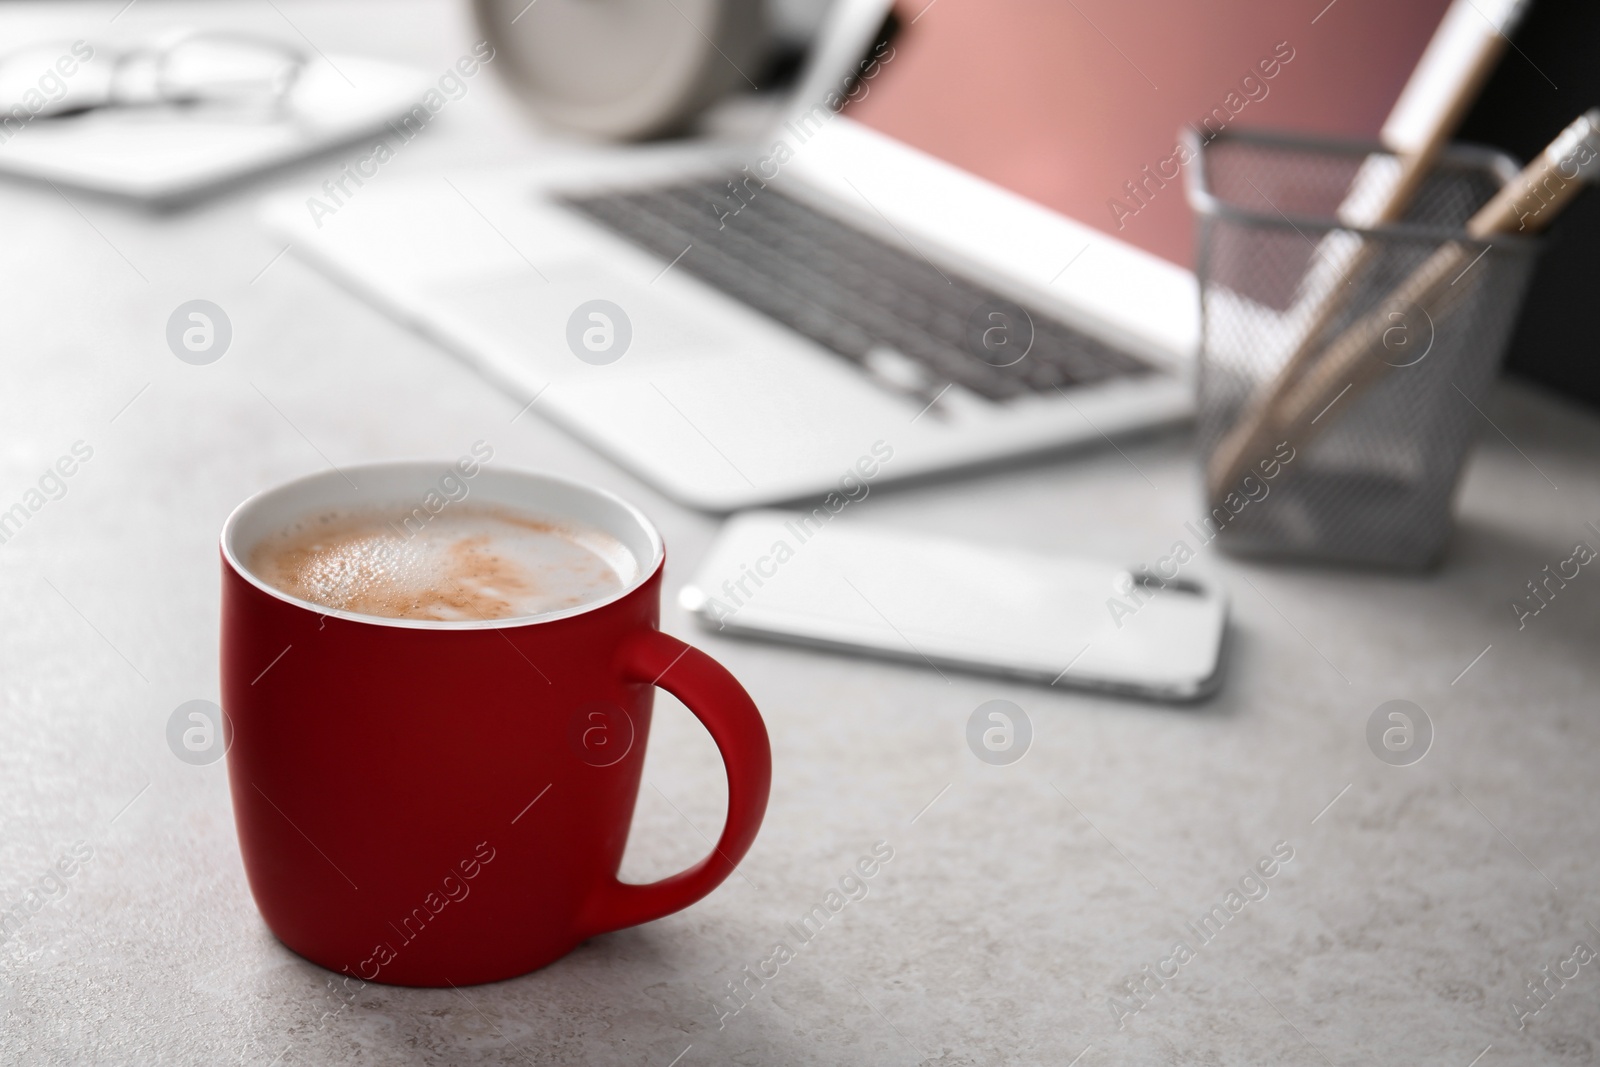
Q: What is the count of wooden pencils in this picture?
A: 2